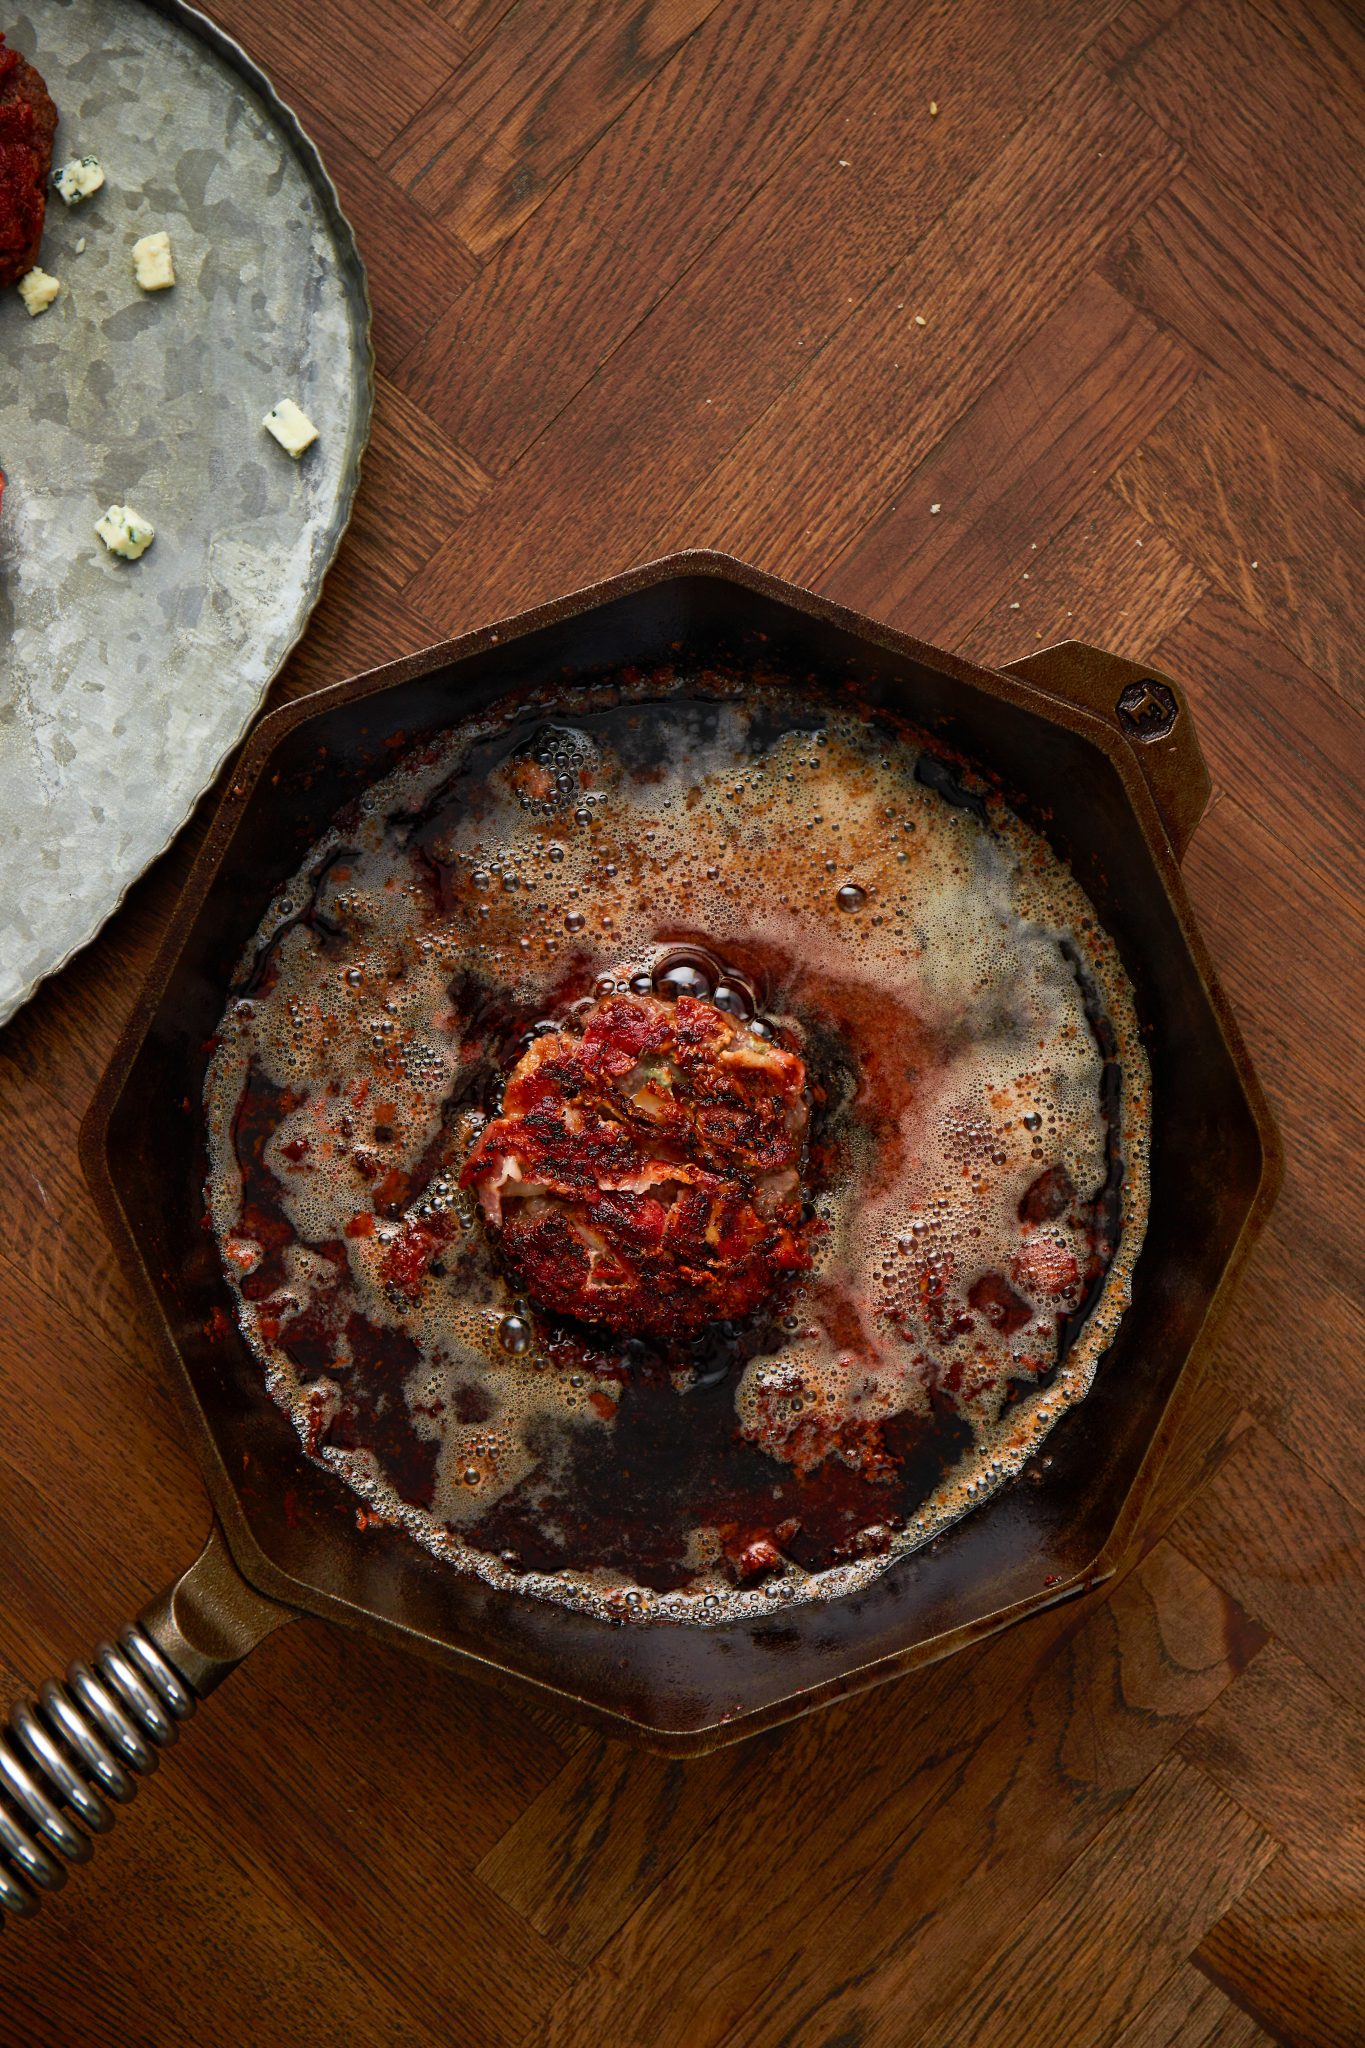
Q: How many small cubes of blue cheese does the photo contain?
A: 5